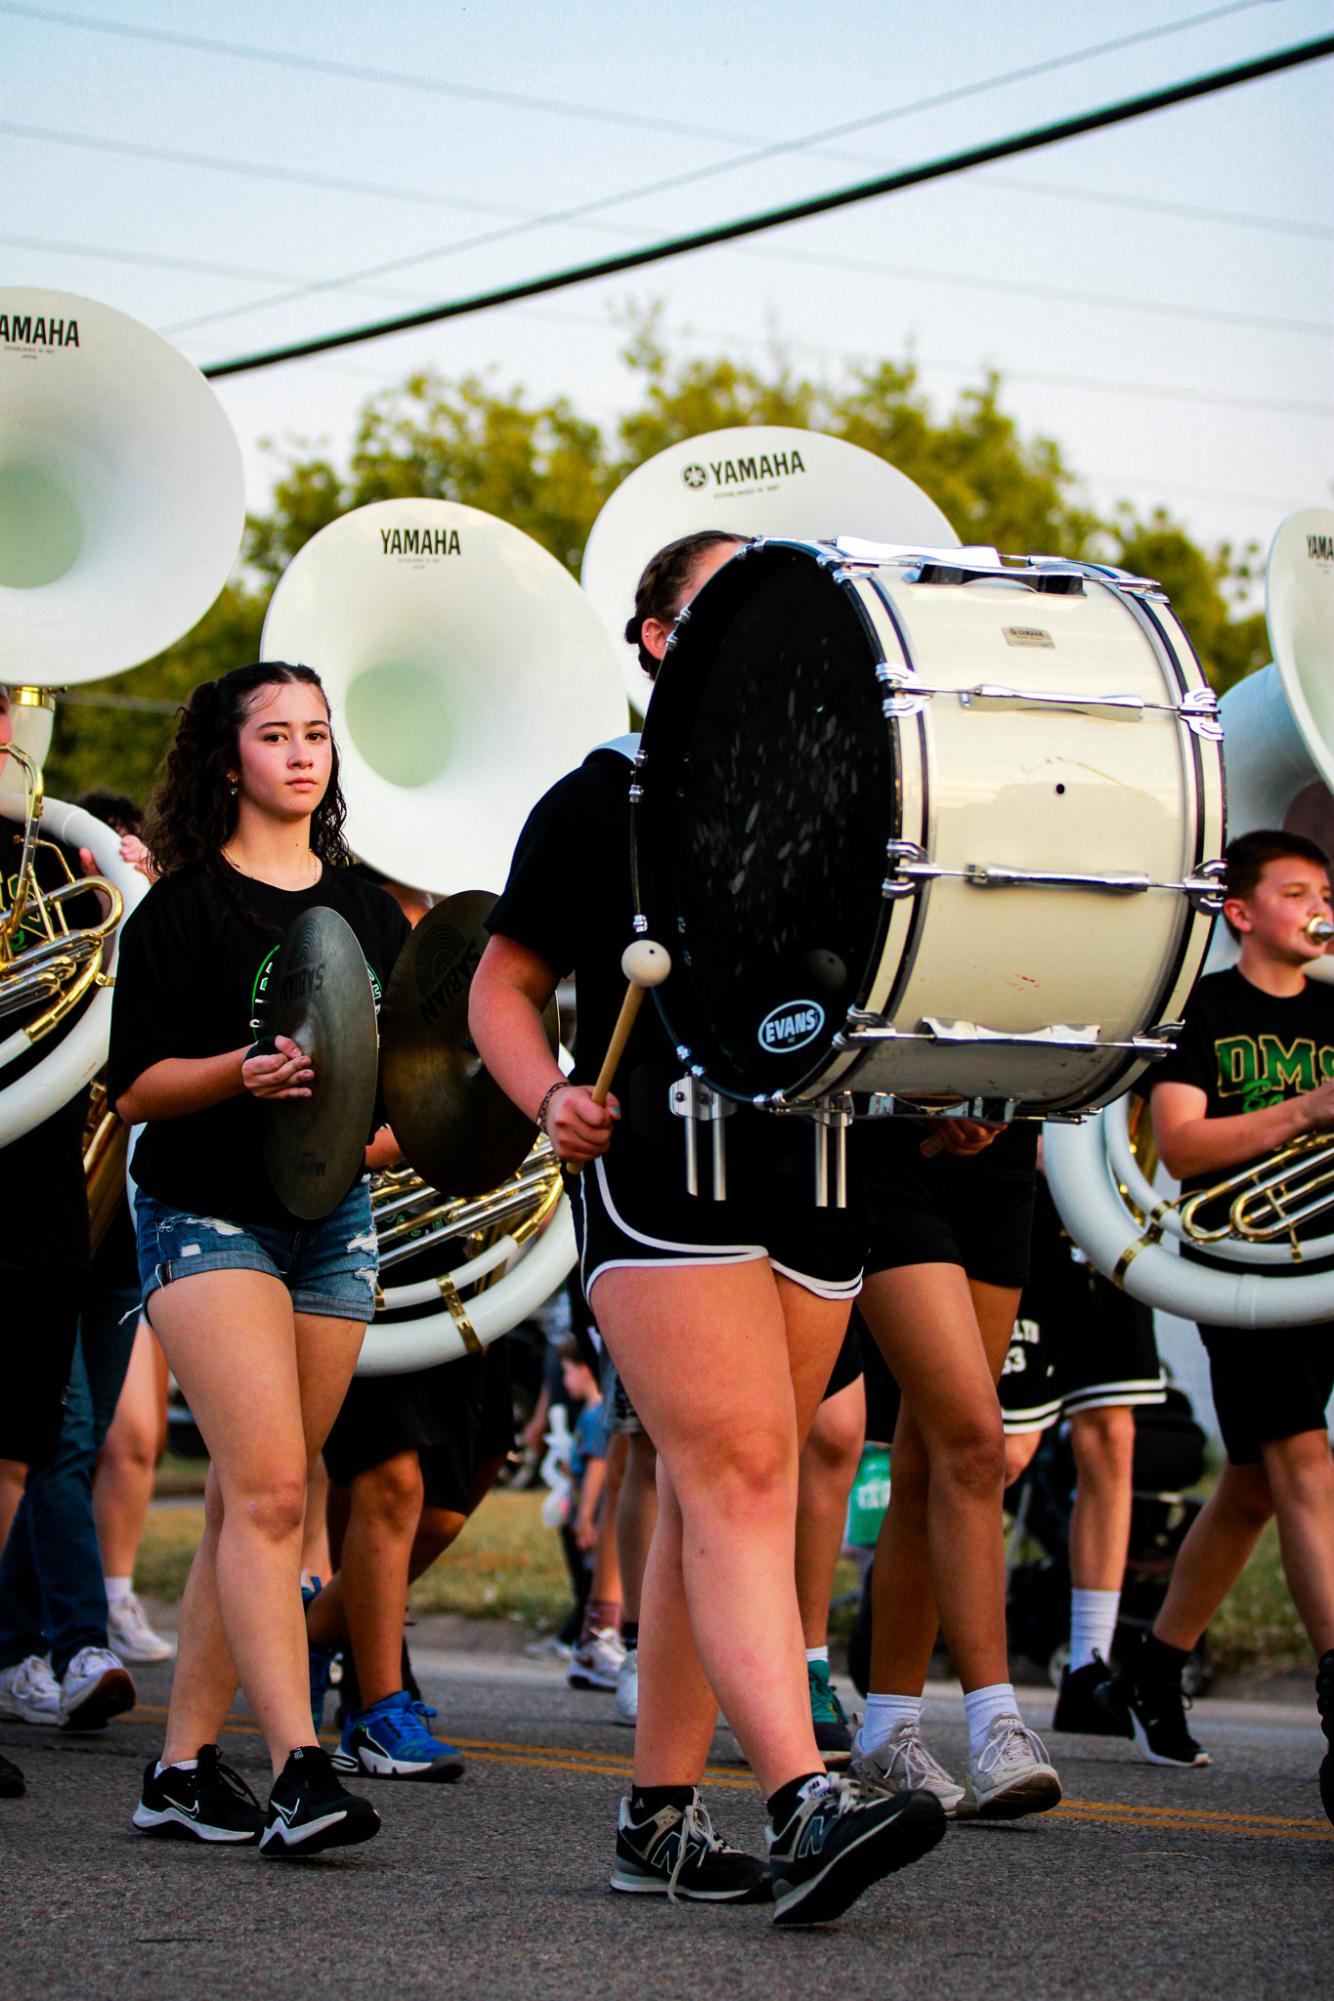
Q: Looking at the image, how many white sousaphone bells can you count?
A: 4